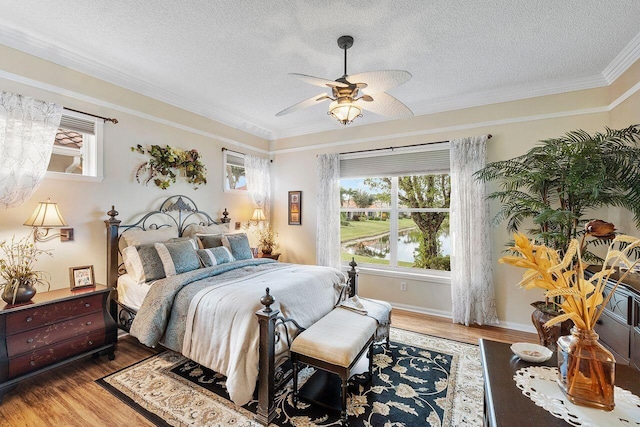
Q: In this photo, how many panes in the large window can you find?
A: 4